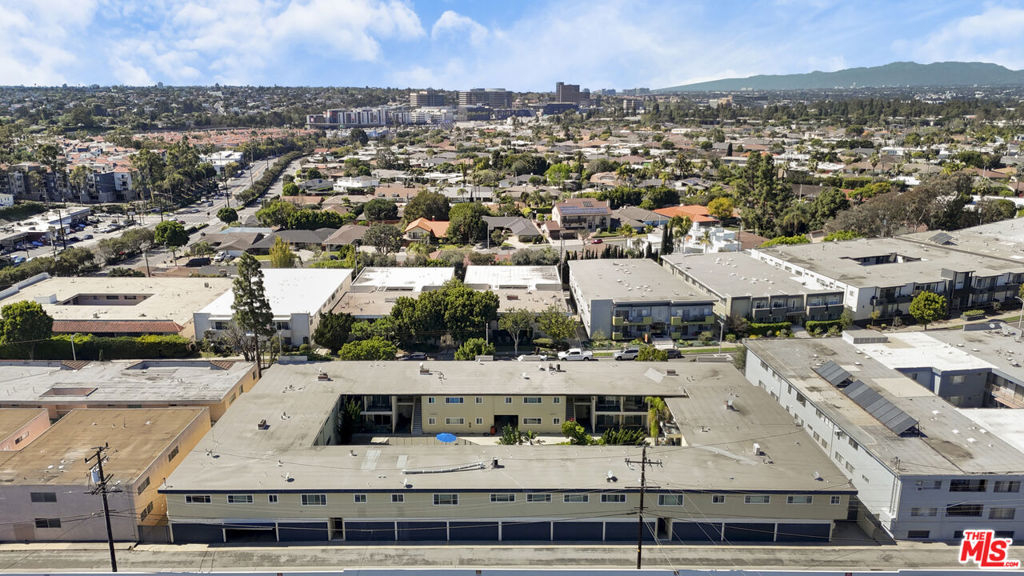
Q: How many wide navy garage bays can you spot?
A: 12